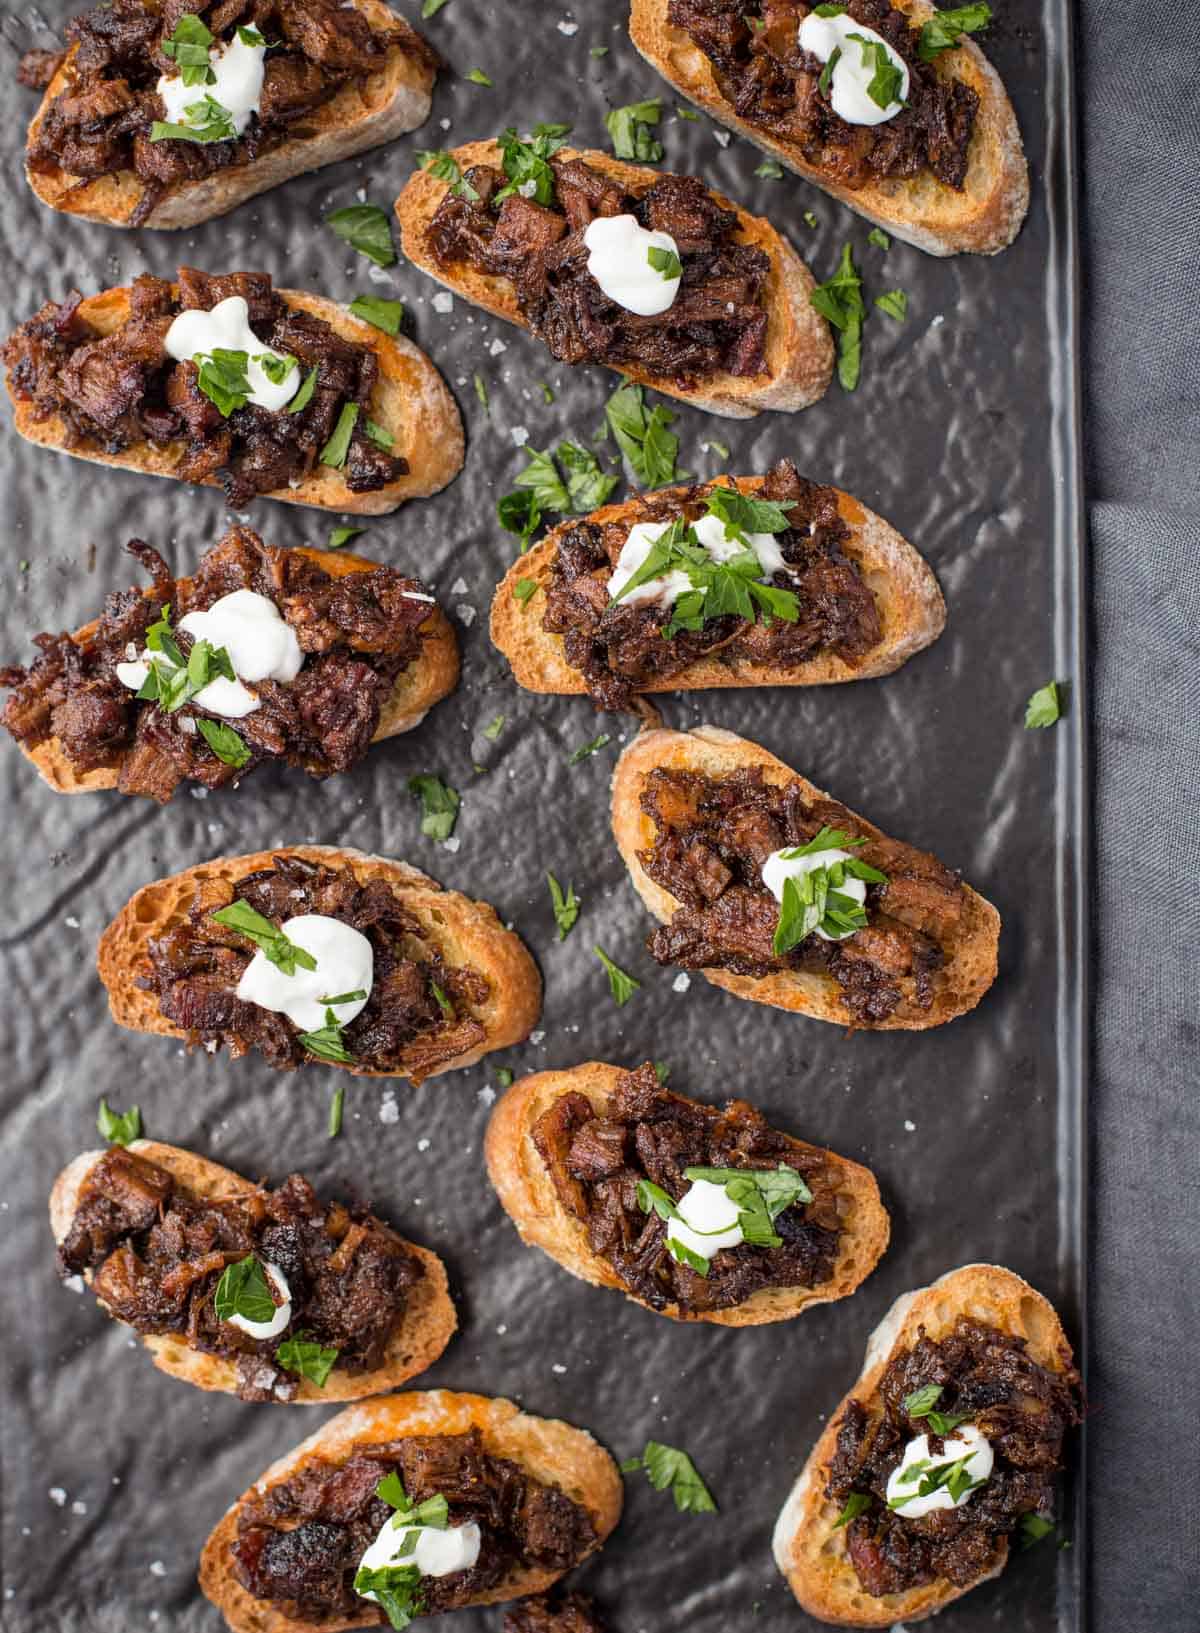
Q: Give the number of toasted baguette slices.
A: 12